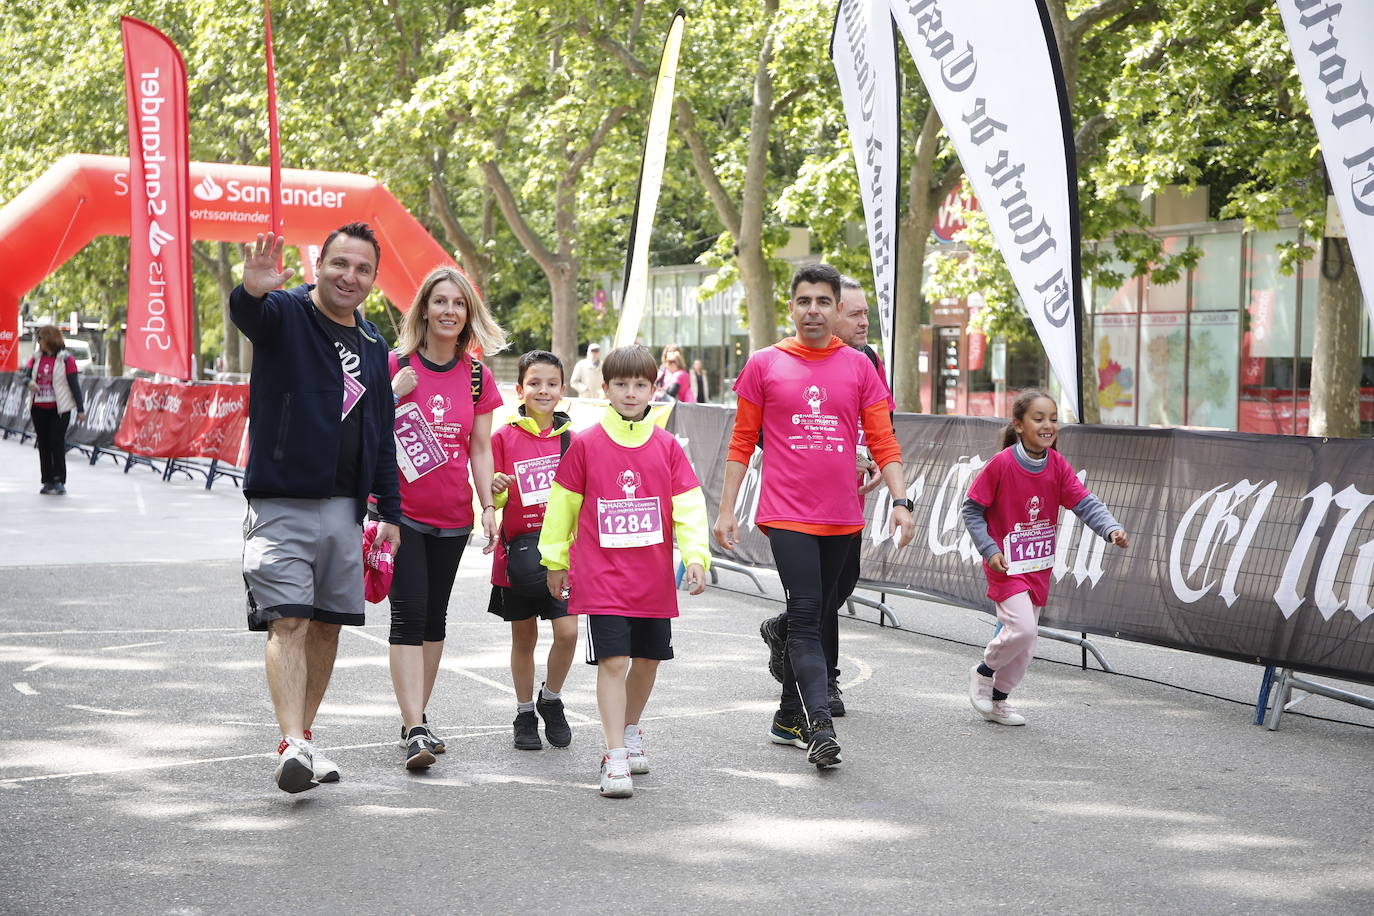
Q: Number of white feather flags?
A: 3